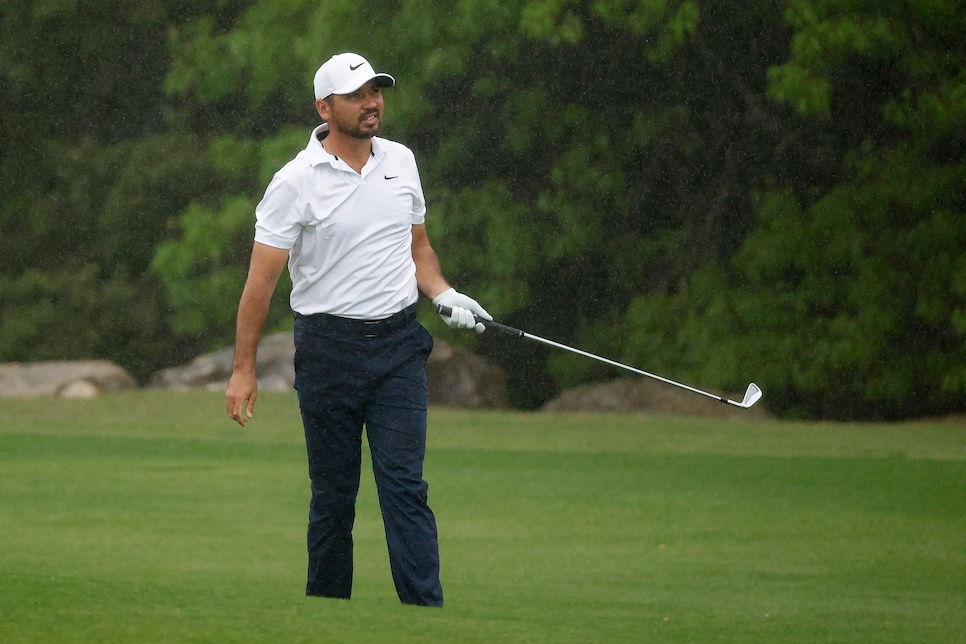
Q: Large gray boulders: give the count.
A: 4